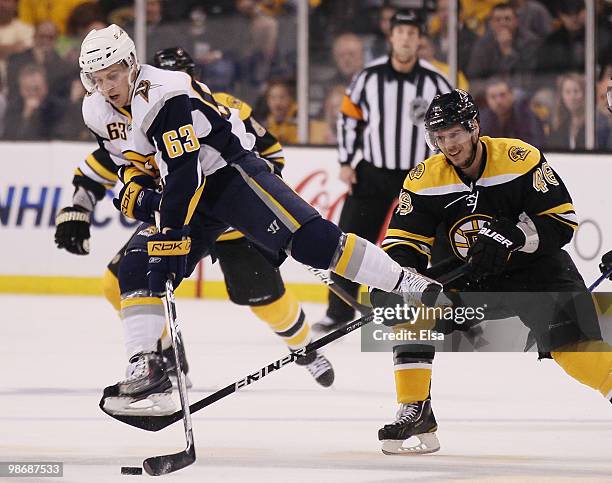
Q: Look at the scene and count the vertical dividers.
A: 4